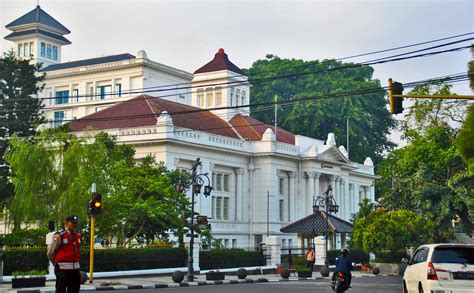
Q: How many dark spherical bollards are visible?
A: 6